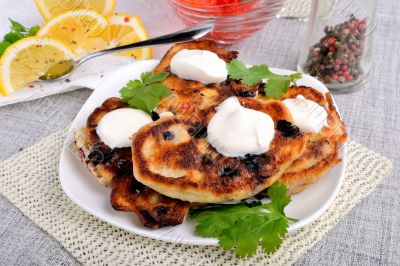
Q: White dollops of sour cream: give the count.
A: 4